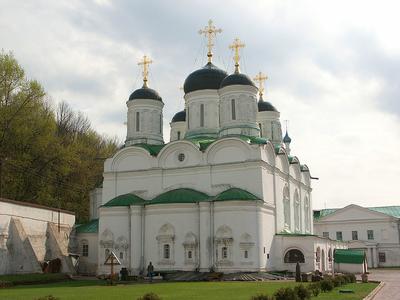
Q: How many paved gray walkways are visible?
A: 1